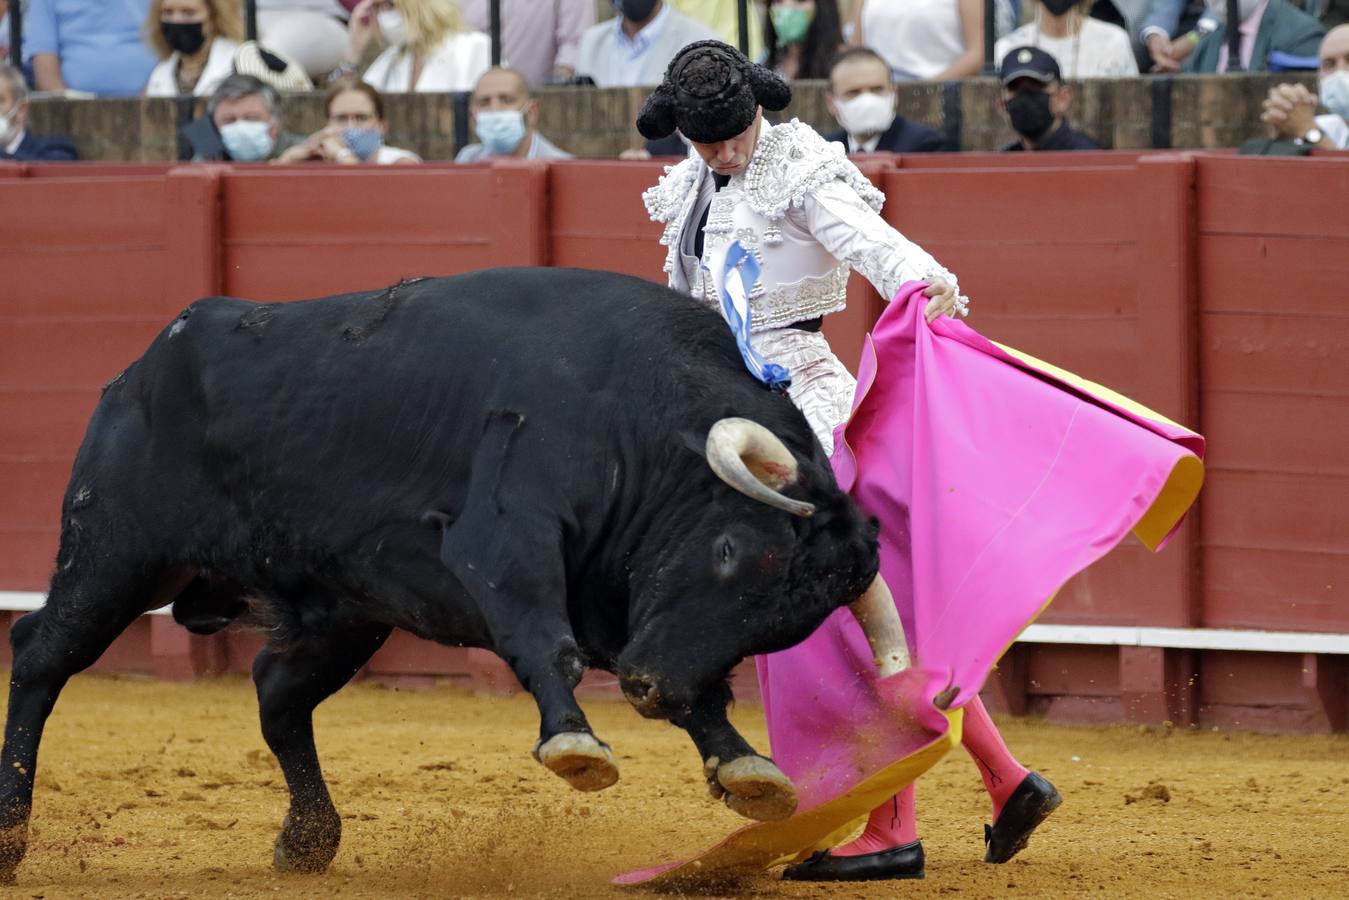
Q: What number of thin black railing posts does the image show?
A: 6